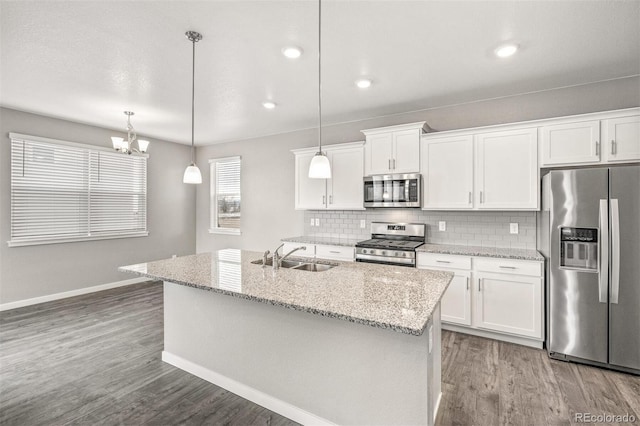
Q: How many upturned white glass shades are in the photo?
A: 3